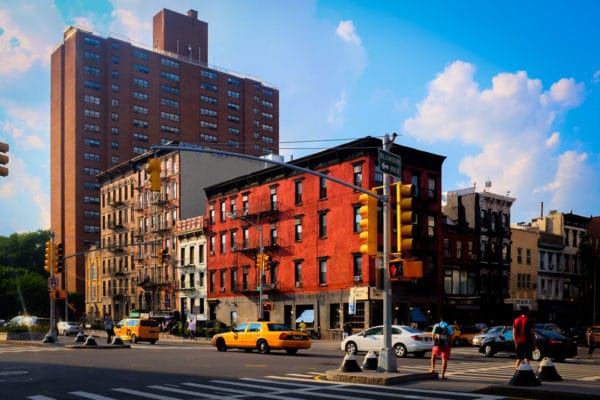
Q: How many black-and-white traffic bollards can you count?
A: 8